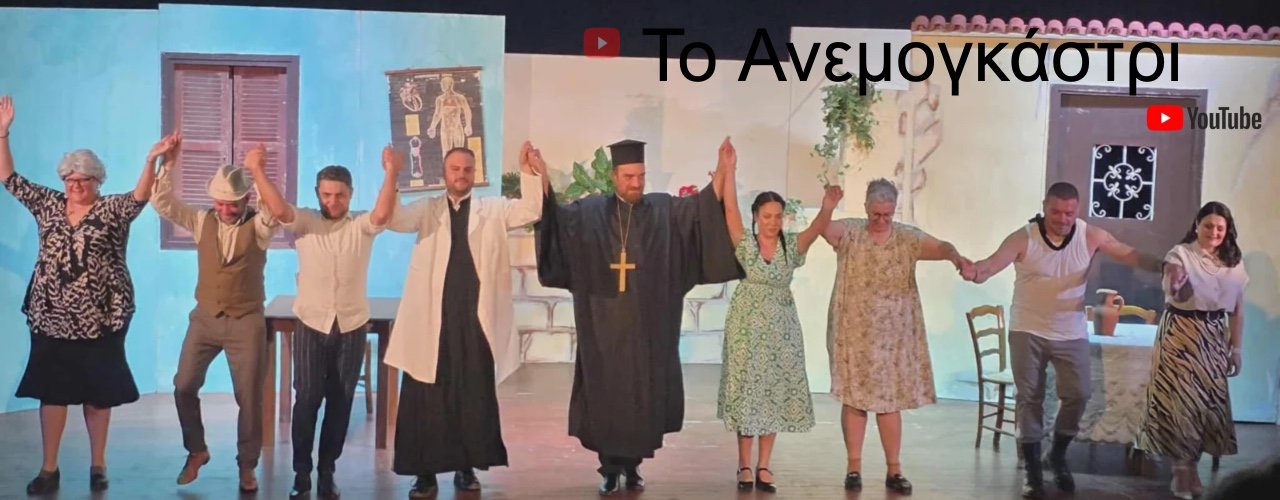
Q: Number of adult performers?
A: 9